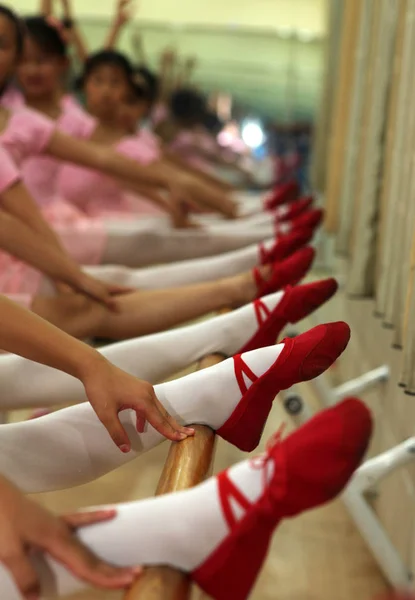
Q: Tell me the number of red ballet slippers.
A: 8